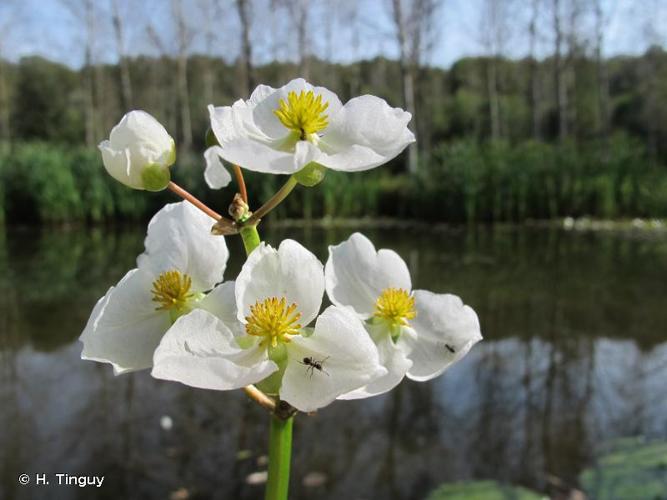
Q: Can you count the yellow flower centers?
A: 4